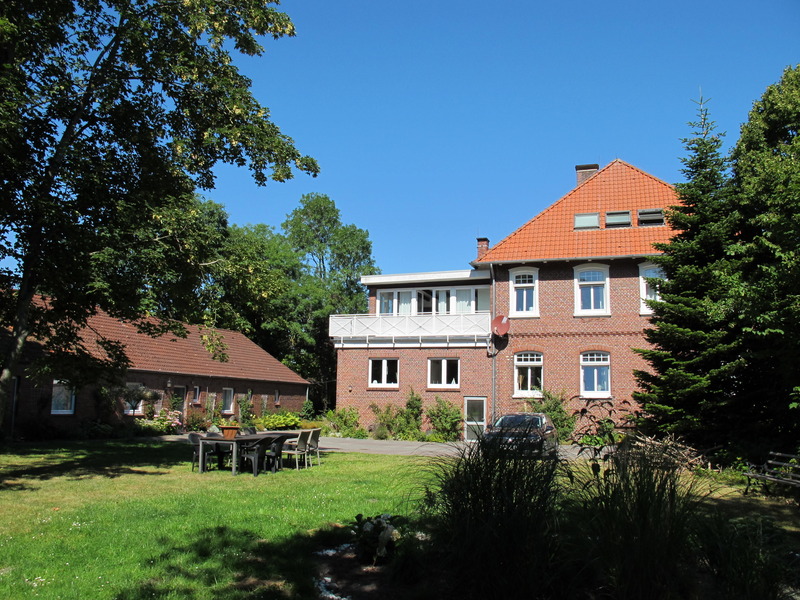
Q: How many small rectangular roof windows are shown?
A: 3